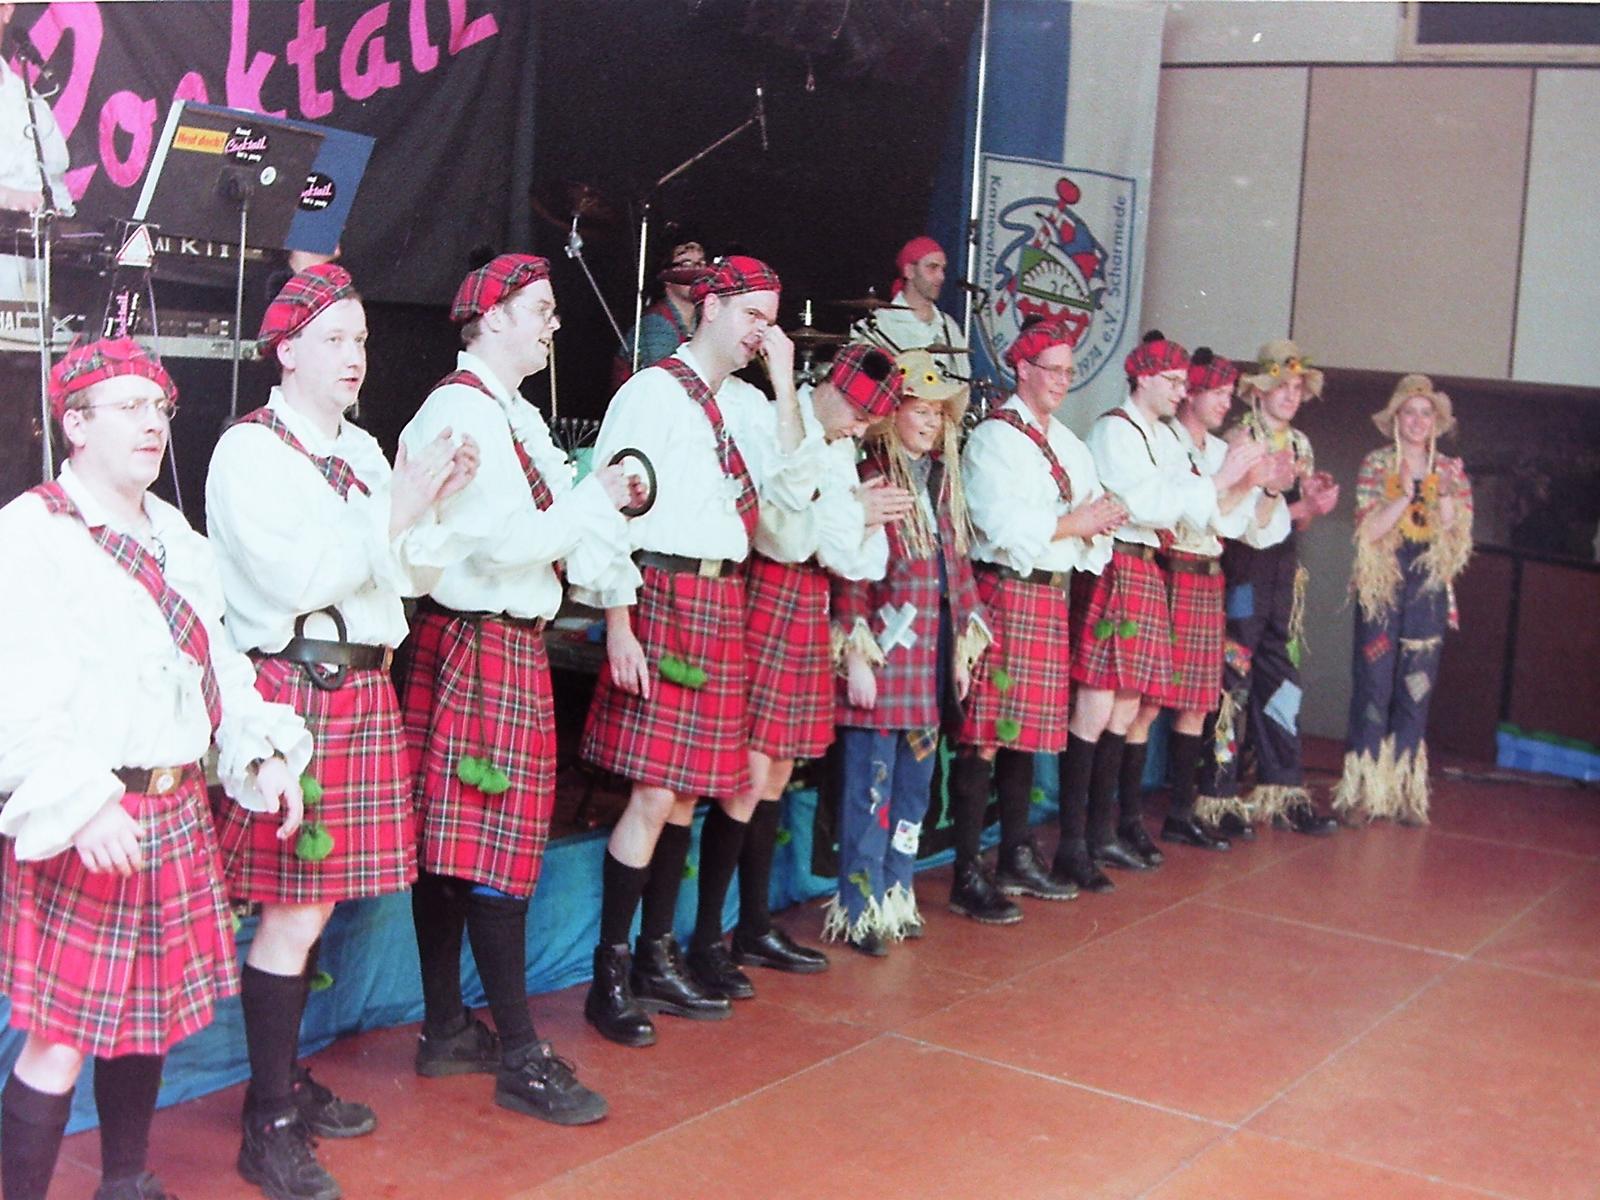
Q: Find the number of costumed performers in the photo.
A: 11